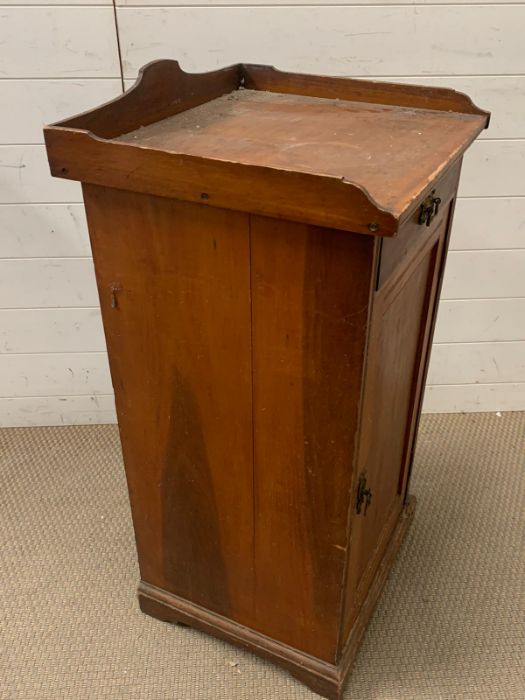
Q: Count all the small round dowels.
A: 3